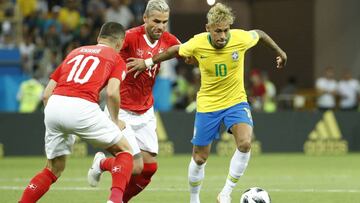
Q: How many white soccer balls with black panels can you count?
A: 1